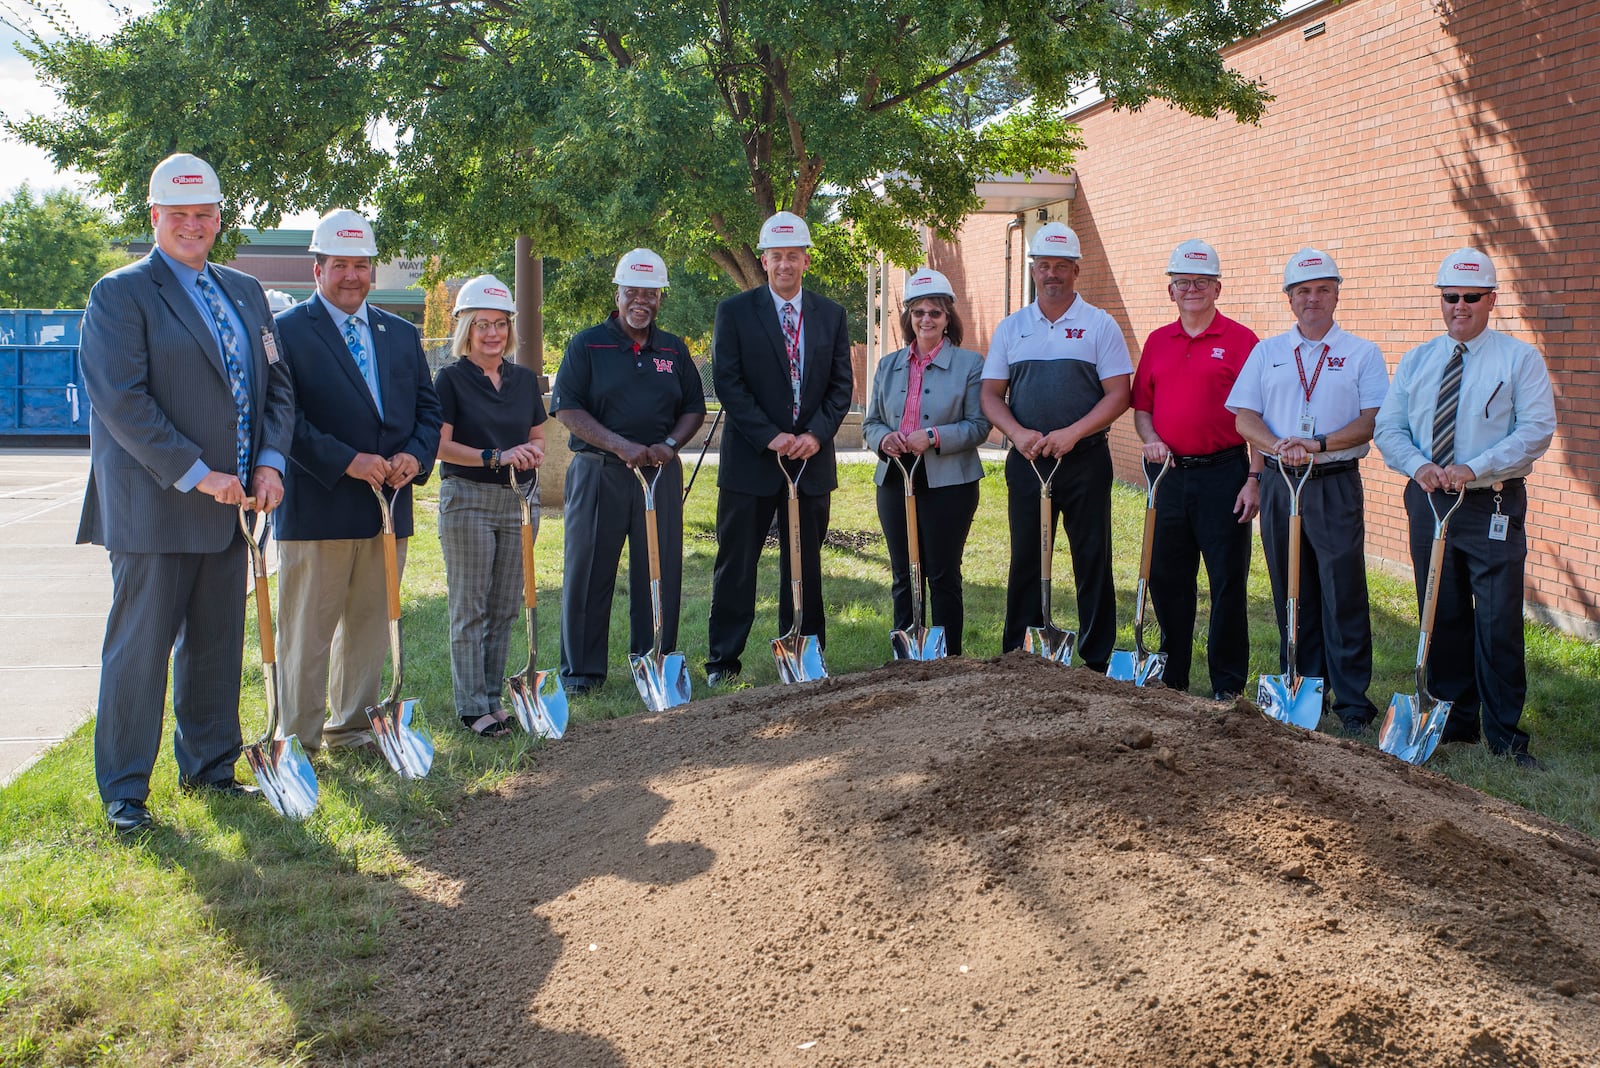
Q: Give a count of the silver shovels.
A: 10